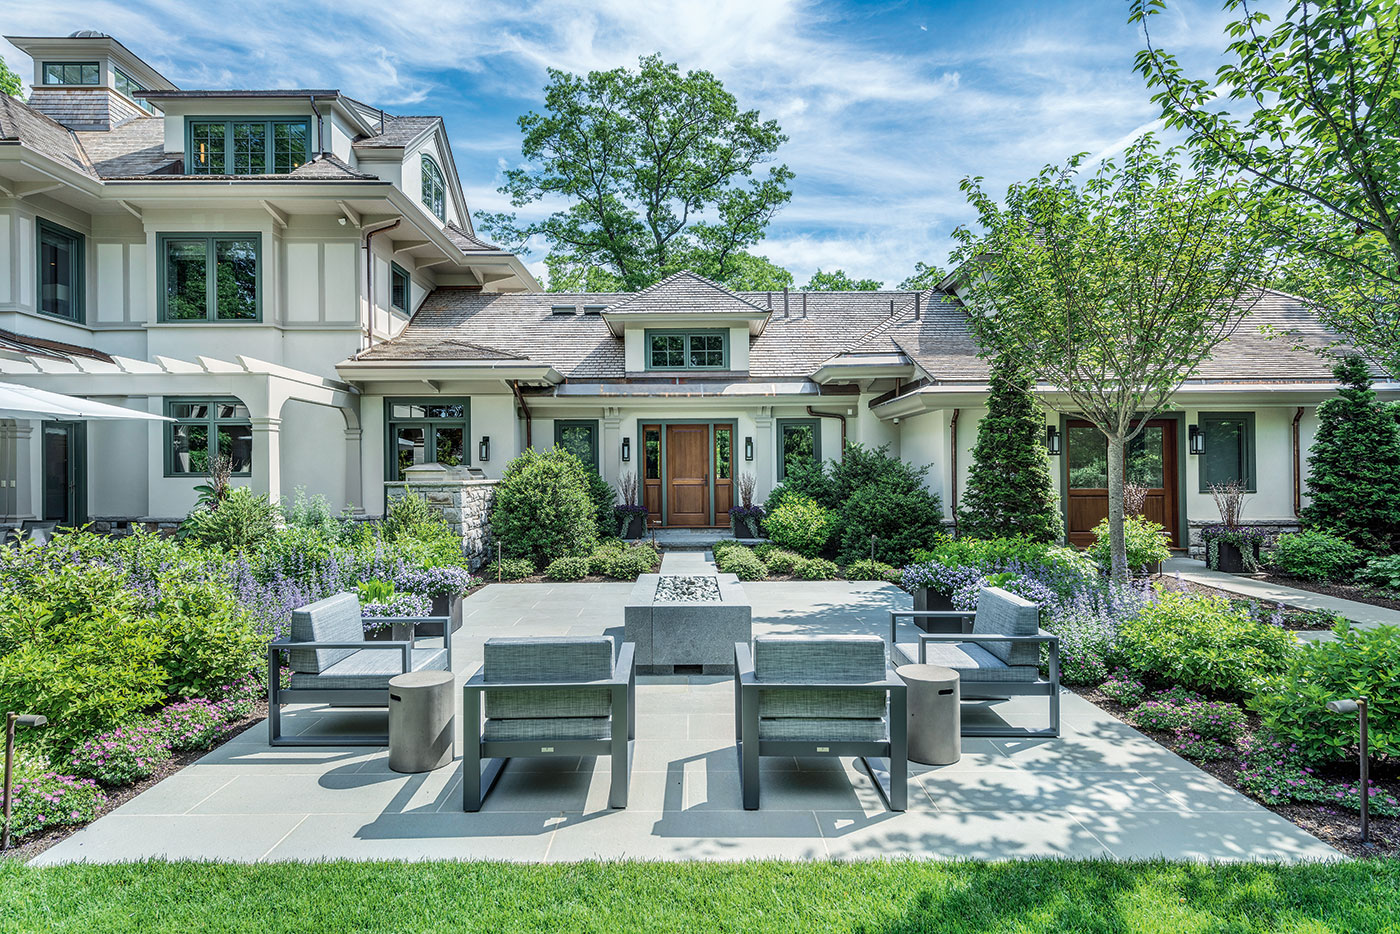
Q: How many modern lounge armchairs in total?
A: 4